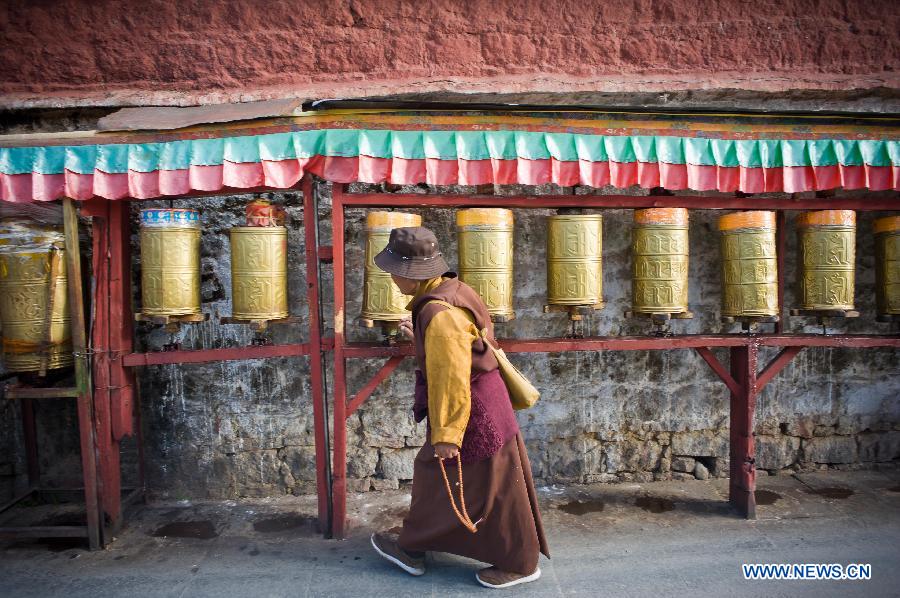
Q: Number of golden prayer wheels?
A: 10